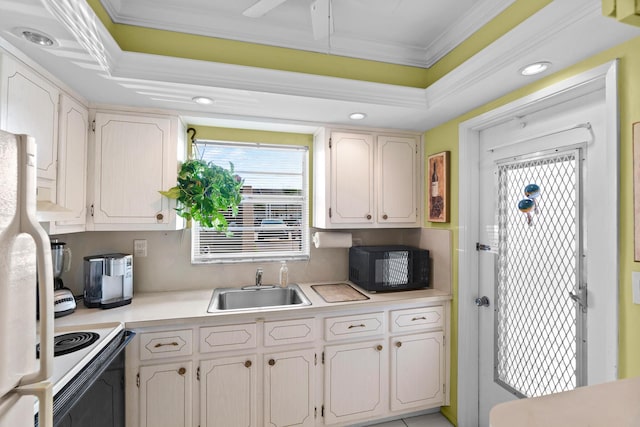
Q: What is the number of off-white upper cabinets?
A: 5